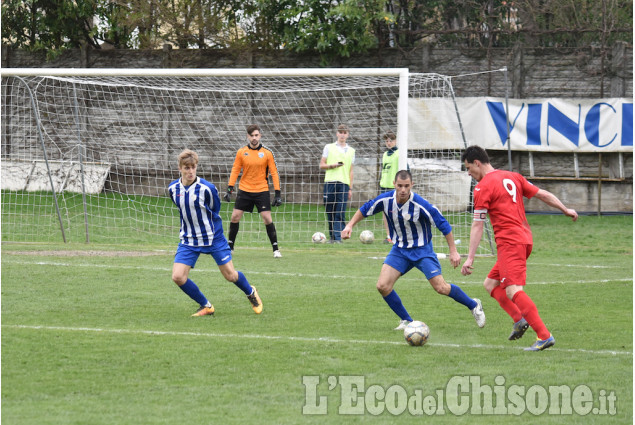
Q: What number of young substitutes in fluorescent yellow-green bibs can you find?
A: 2